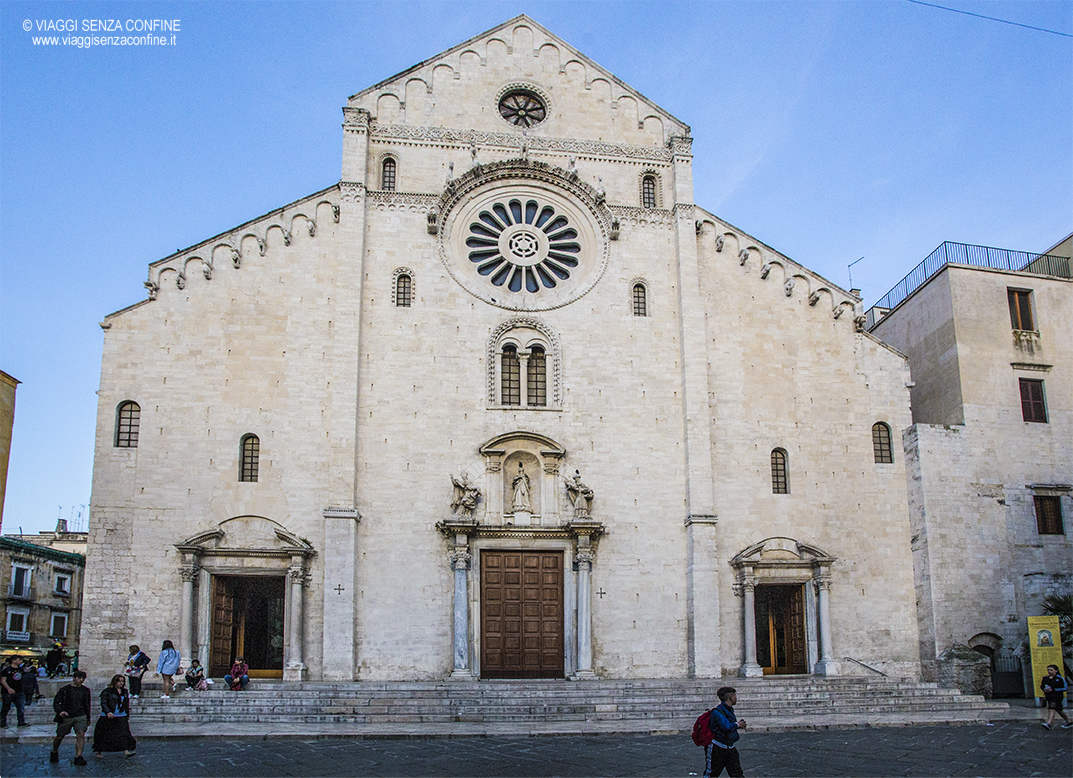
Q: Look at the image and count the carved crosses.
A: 2